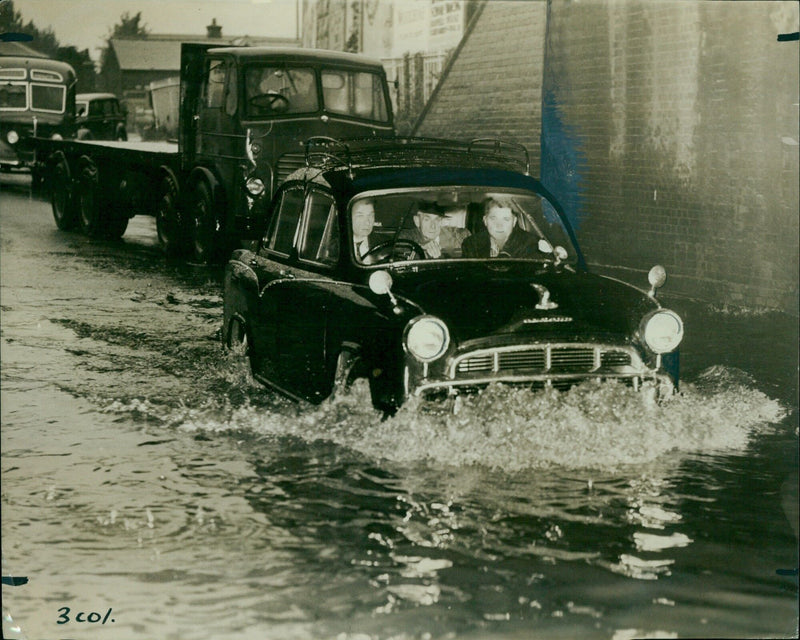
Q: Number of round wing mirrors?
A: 2